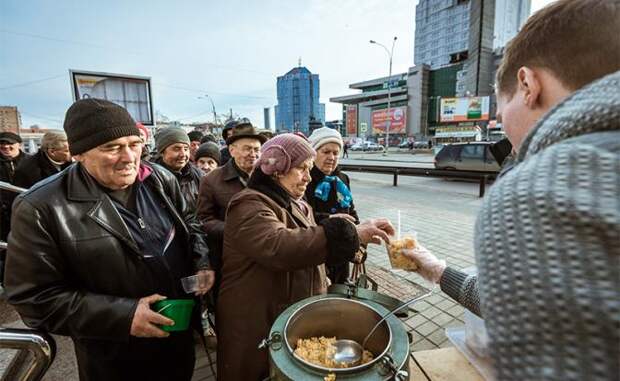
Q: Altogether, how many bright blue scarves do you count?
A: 1